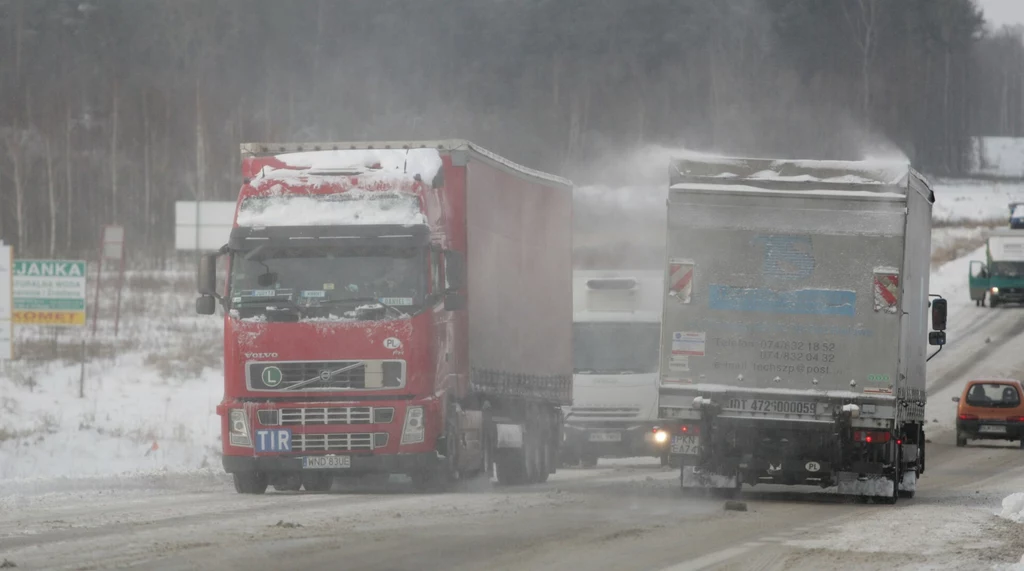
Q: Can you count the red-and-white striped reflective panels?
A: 2